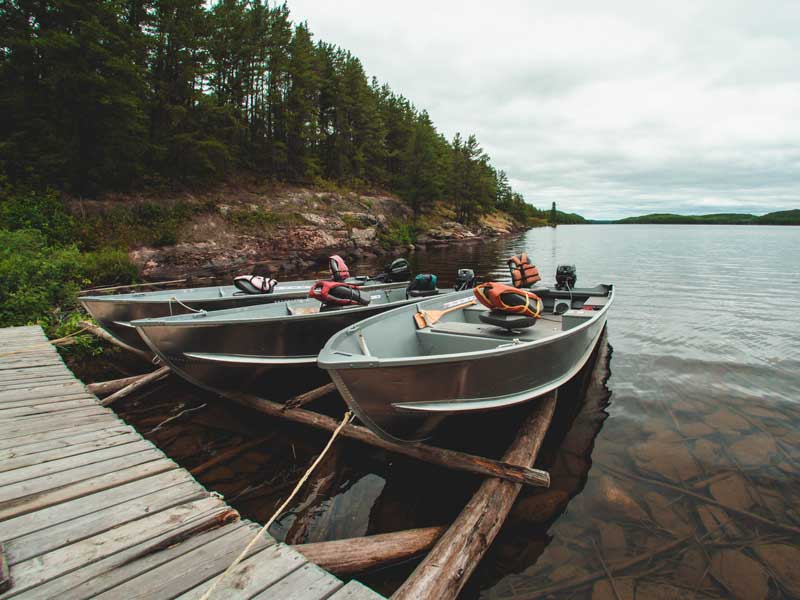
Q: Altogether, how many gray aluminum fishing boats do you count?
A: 3